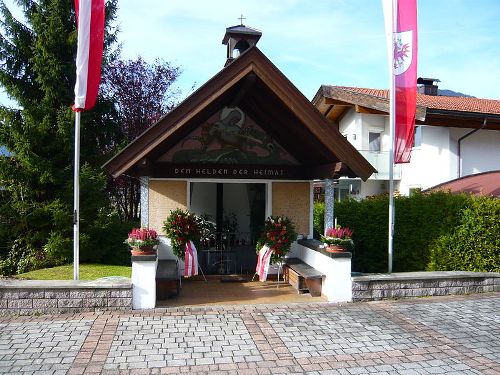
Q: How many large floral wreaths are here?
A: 2